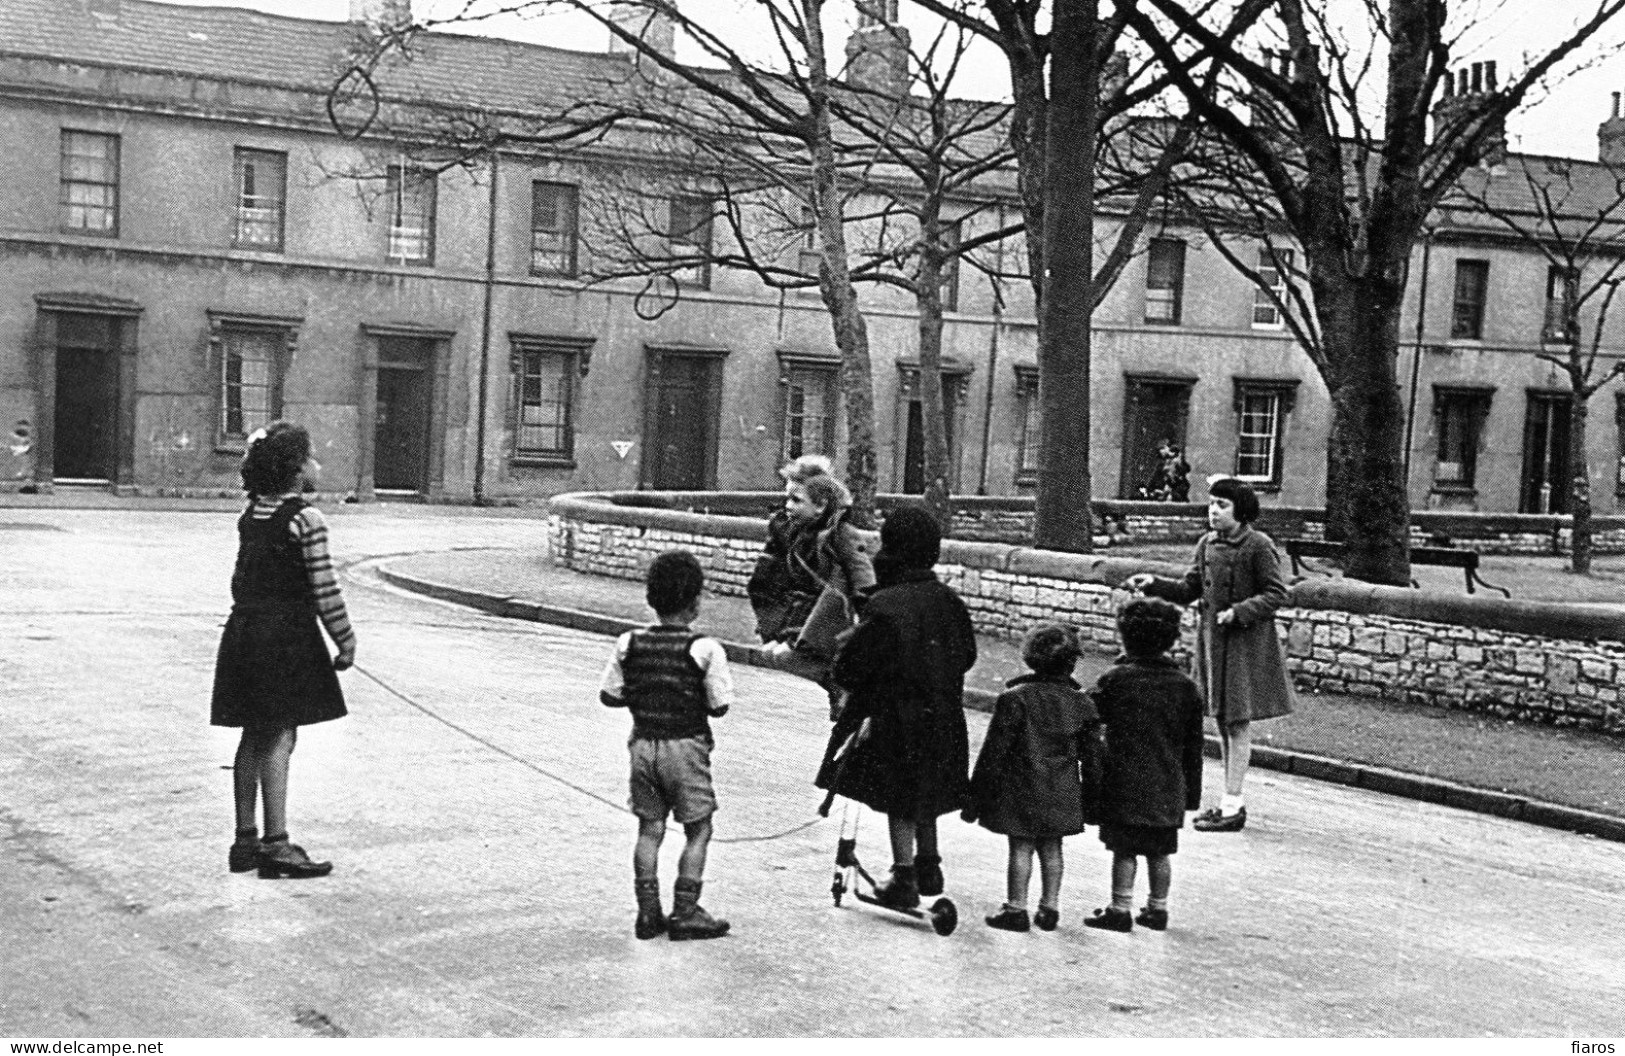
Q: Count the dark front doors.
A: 6